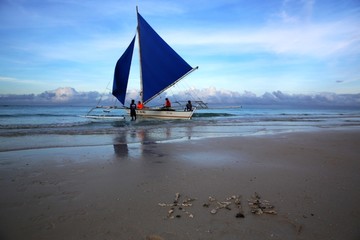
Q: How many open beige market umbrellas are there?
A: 0